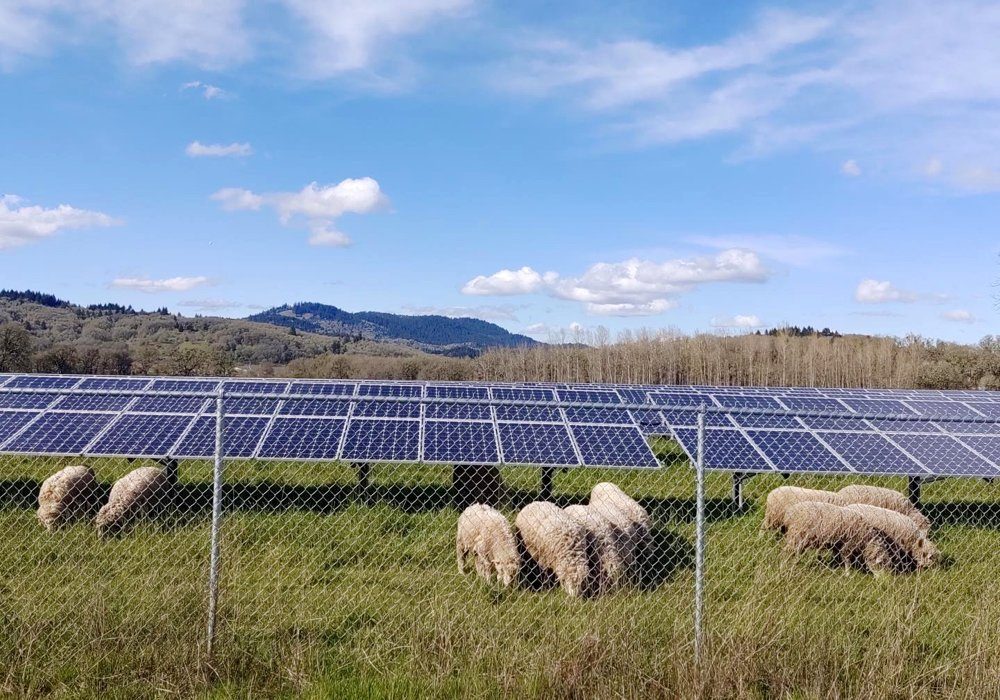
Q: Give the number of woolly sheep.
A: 10